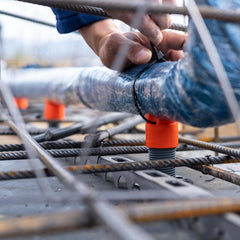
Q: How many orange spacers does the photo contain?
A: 3